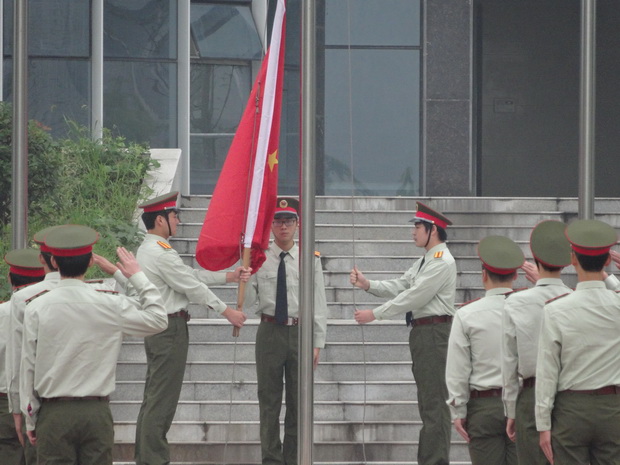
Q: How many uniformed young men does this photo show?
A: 9